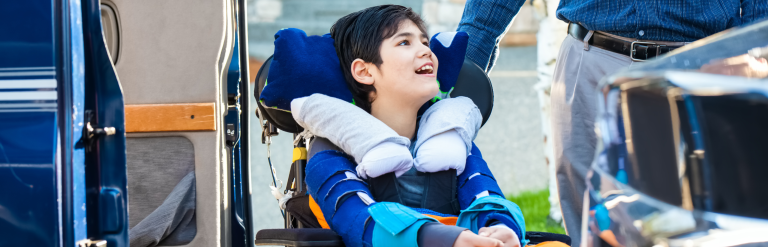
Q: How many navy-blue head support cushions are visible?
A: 2